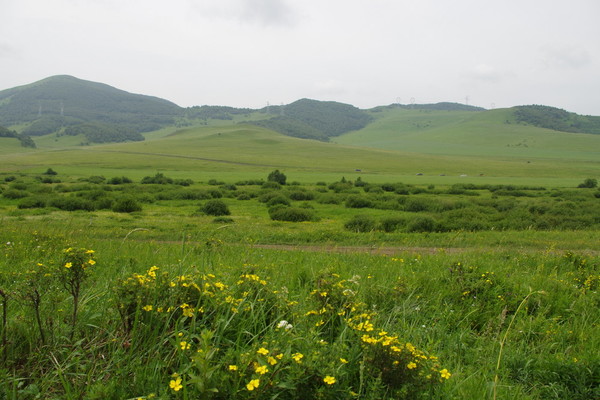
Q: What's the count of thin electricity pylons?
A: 8